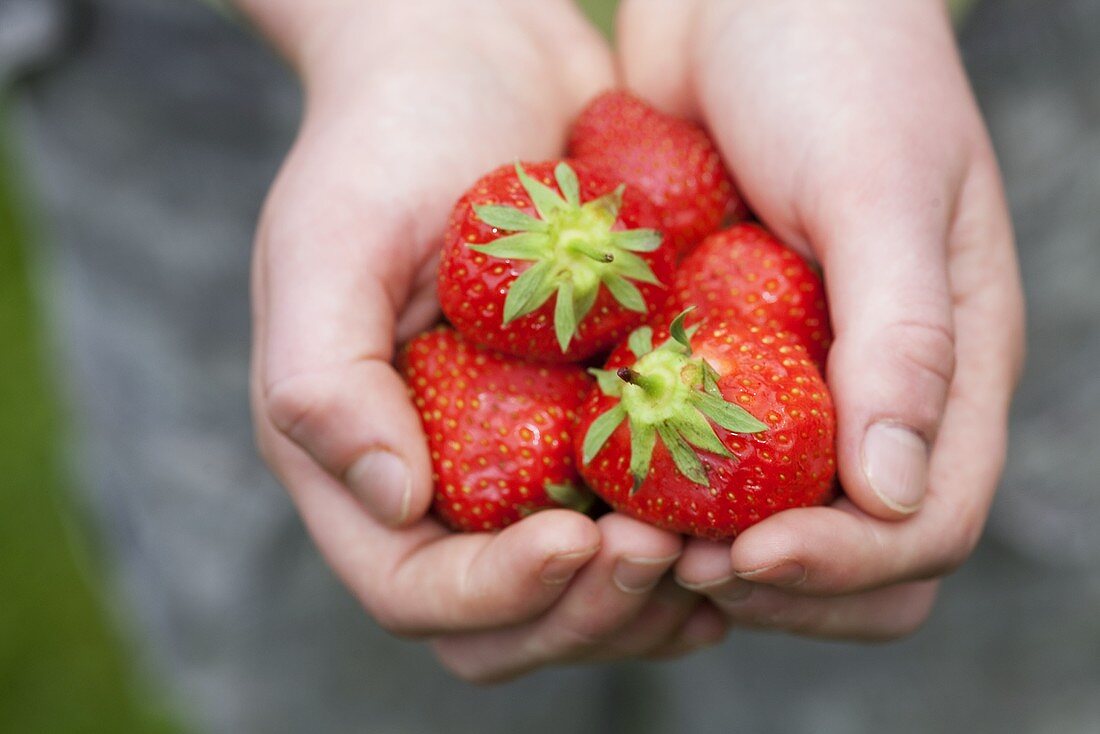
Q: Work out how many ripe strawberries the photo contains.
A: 5